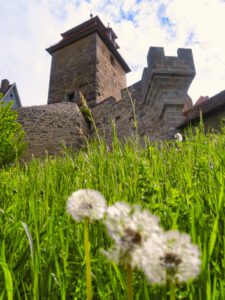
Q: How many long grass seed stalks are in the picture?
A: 2